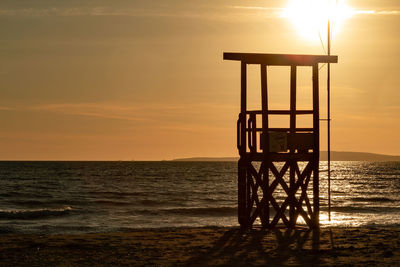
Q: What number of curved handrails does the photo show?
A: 2